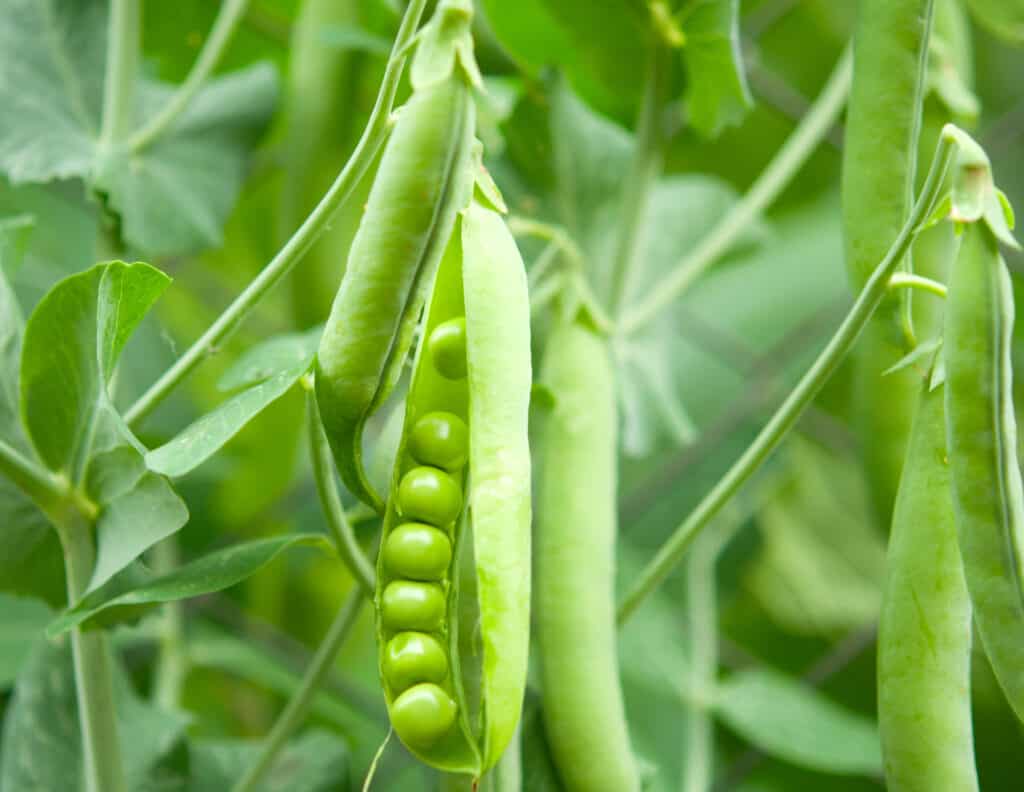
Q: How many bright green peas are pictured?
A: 7